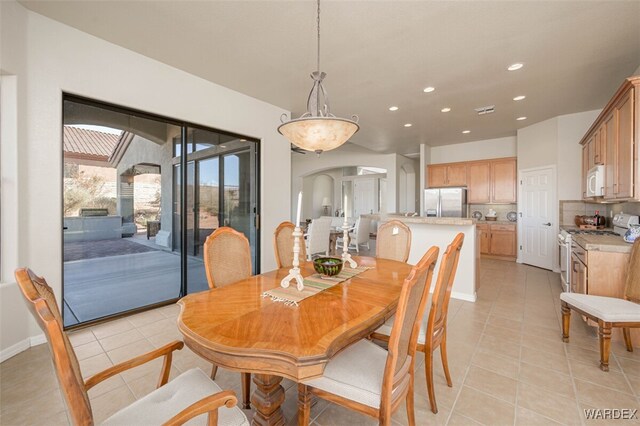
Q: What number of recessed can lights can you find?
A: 8